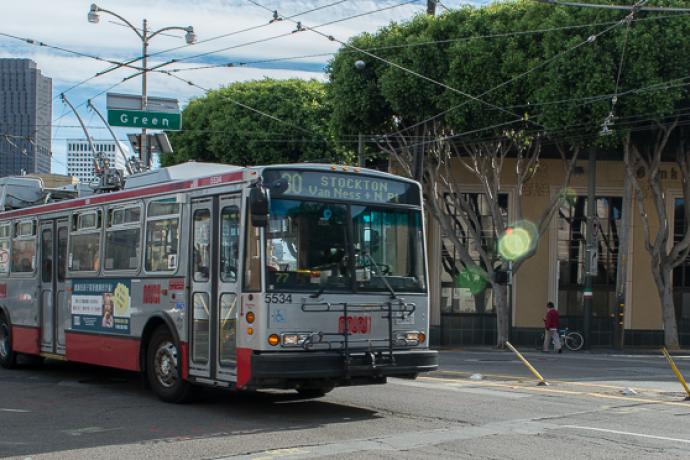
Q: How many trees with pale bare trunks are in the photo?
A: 2